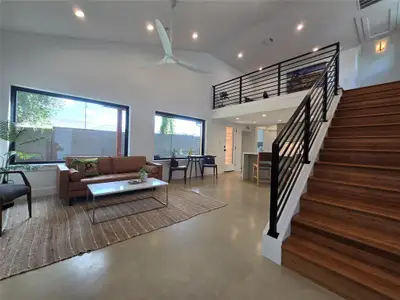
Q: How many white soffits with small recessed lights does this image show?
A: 1